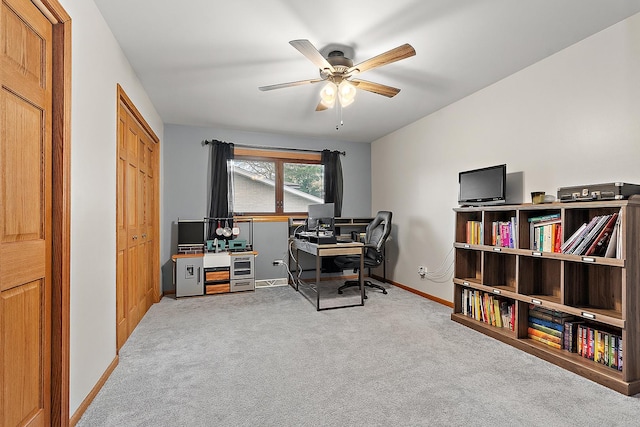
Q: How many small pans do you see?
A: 3